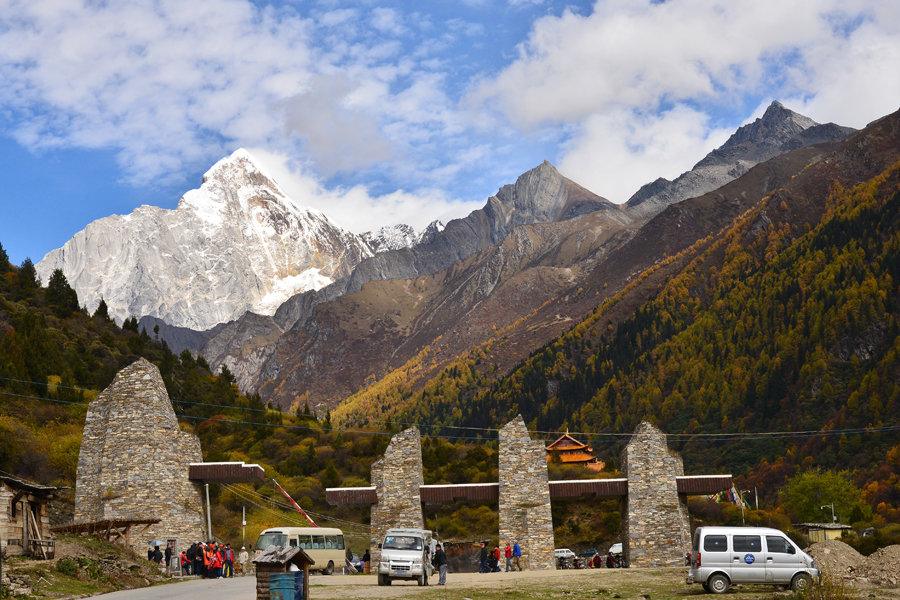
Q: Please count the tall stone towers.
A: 4